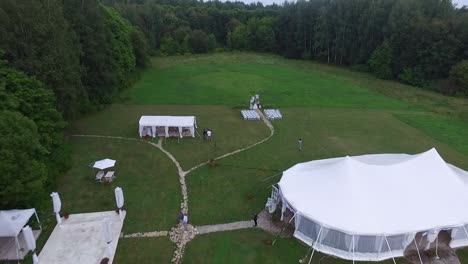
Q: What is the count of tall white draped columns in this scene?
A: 4